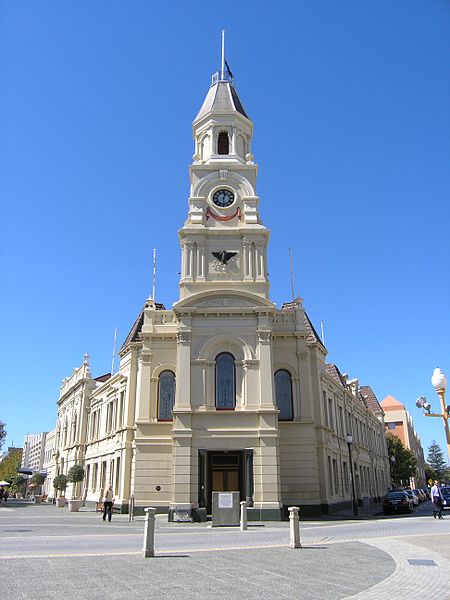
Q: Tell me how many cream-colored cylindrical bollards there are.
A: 3